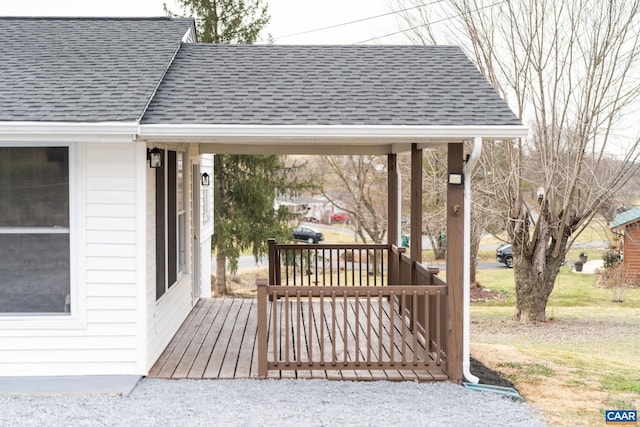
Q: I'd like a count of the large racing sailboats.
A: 0